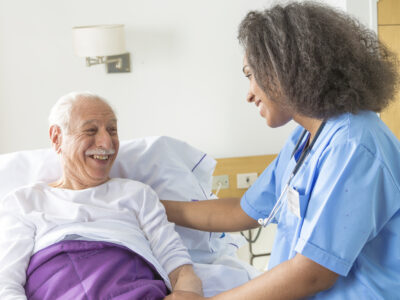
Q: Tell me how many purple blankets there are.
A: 1